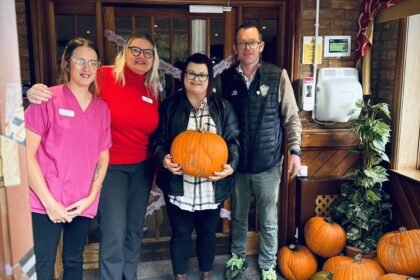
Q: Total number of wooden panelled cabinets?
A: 1